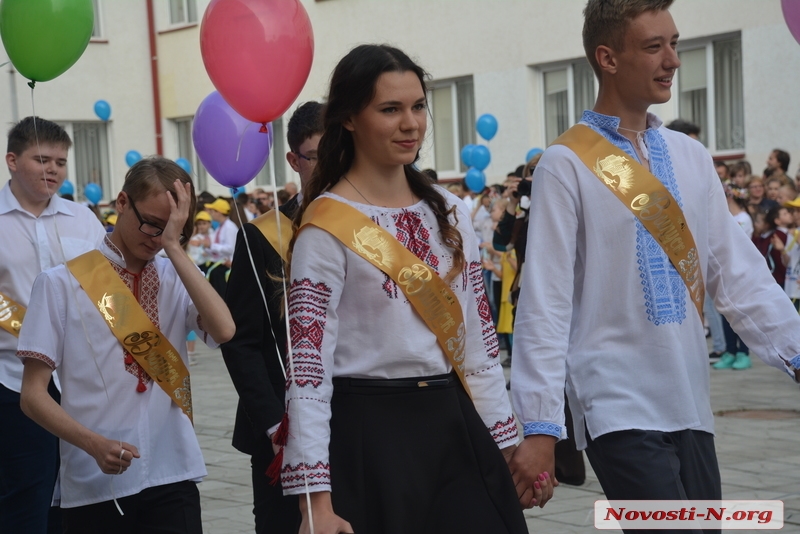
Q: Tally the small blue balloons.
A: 11